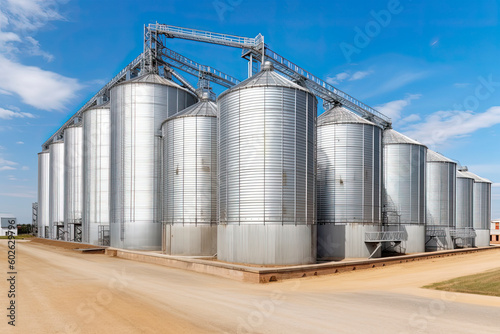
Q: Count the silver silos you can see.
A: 12